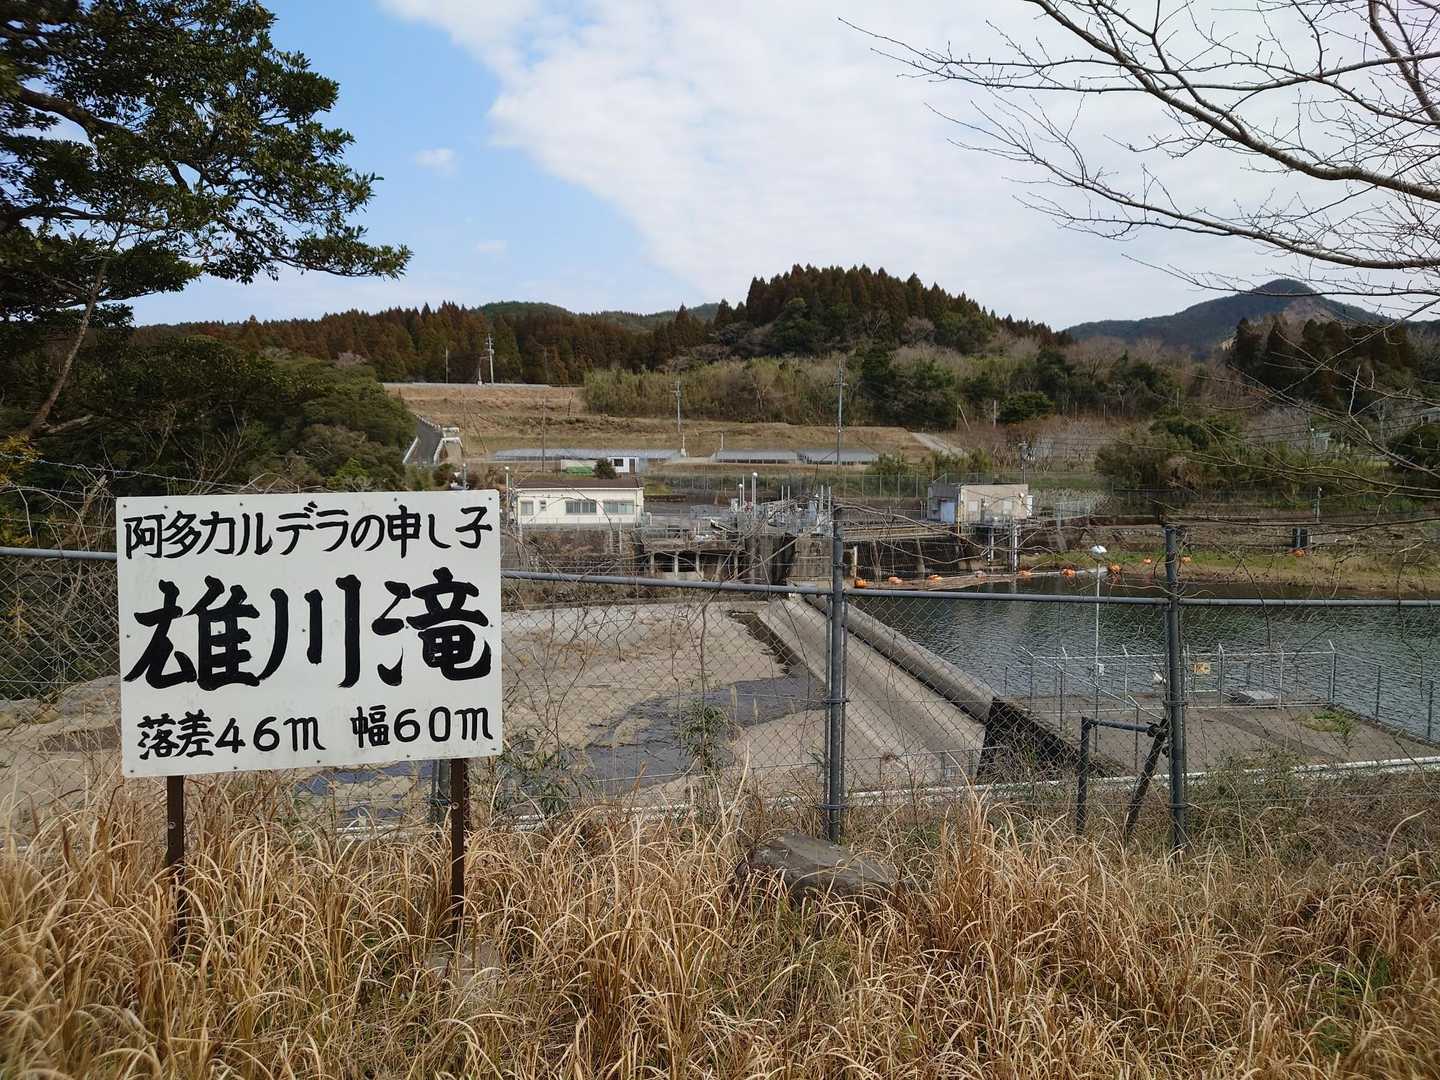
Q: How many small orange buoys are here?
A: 10